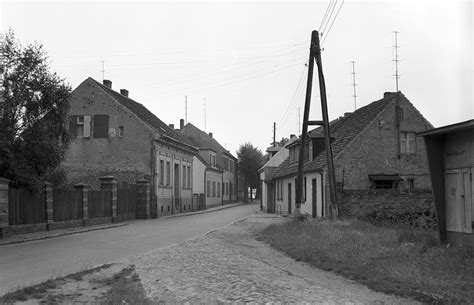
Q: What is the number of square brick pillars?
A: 5